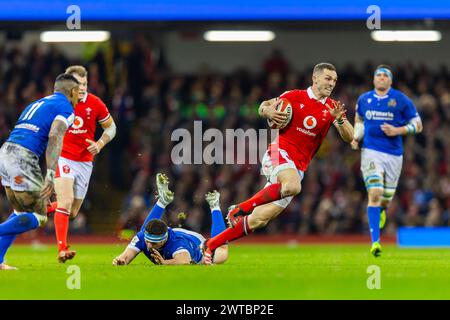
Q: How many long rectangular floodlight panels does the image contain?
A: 3